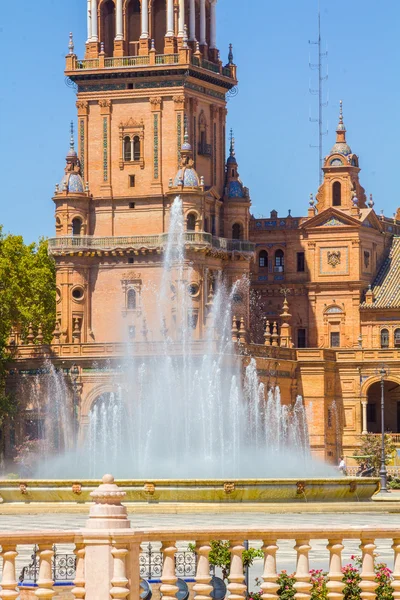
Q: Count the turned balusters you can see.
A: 12